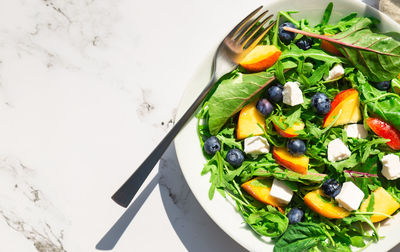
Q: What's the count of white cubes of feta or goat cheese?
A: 8